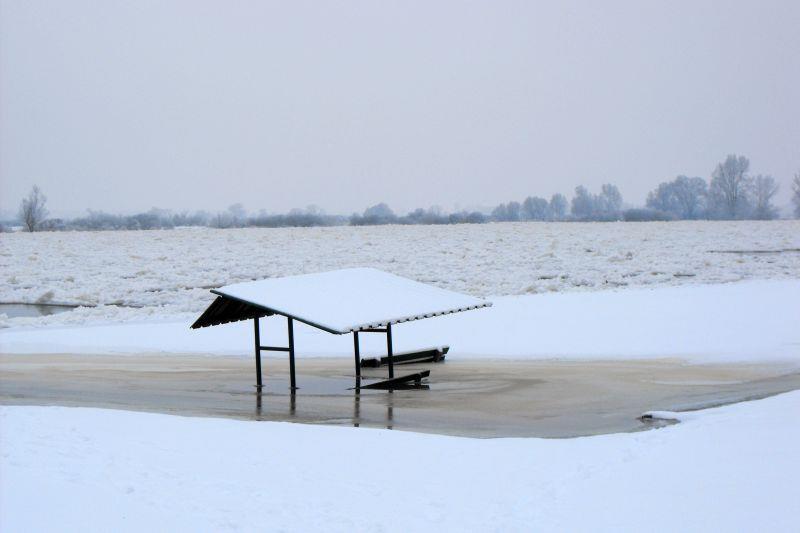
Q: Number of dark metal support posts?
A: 4